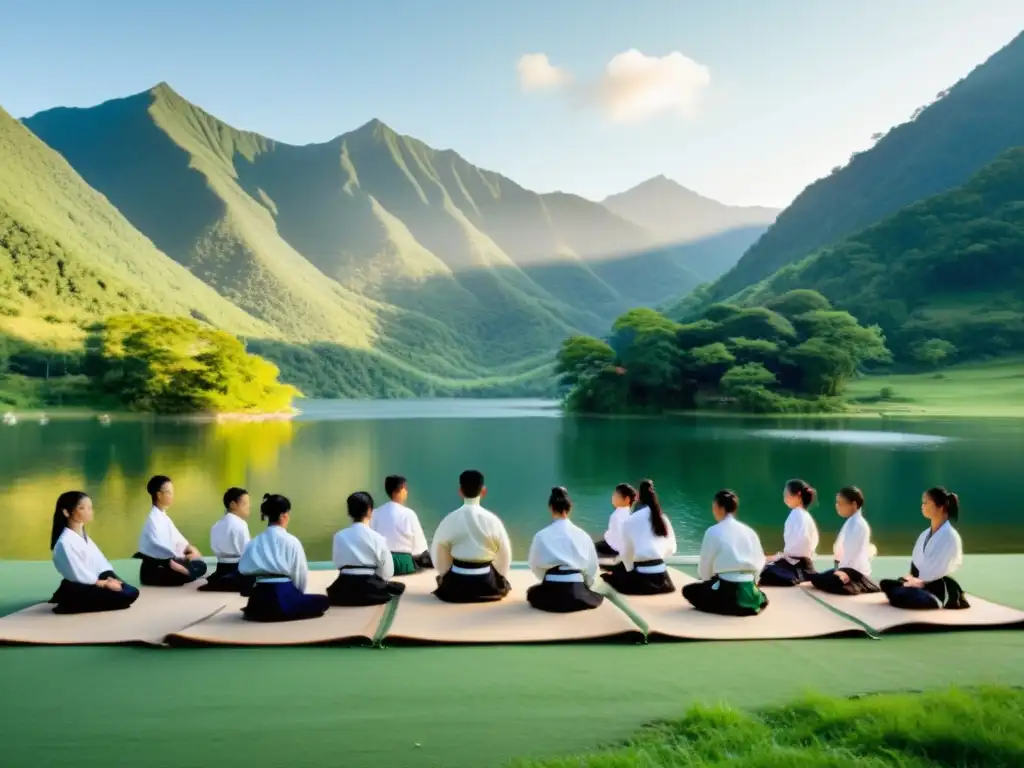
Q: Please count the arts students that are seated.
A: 14